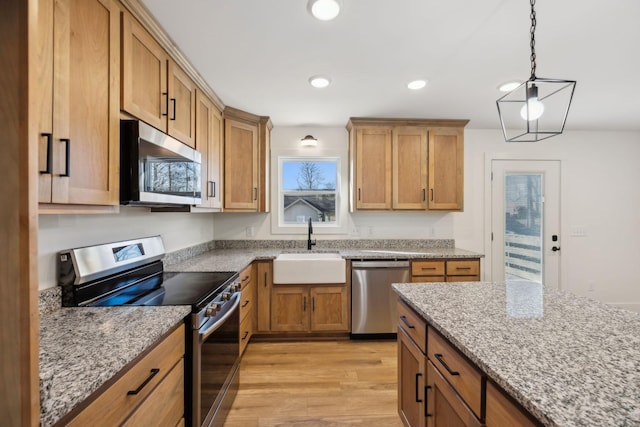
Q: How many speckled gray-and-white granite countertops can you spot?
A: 3